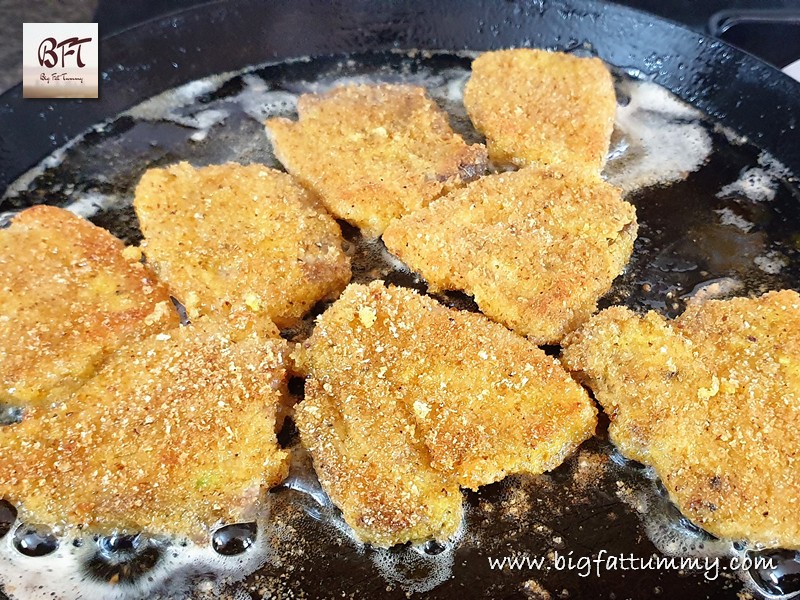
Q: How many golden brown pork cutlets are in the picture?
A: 8